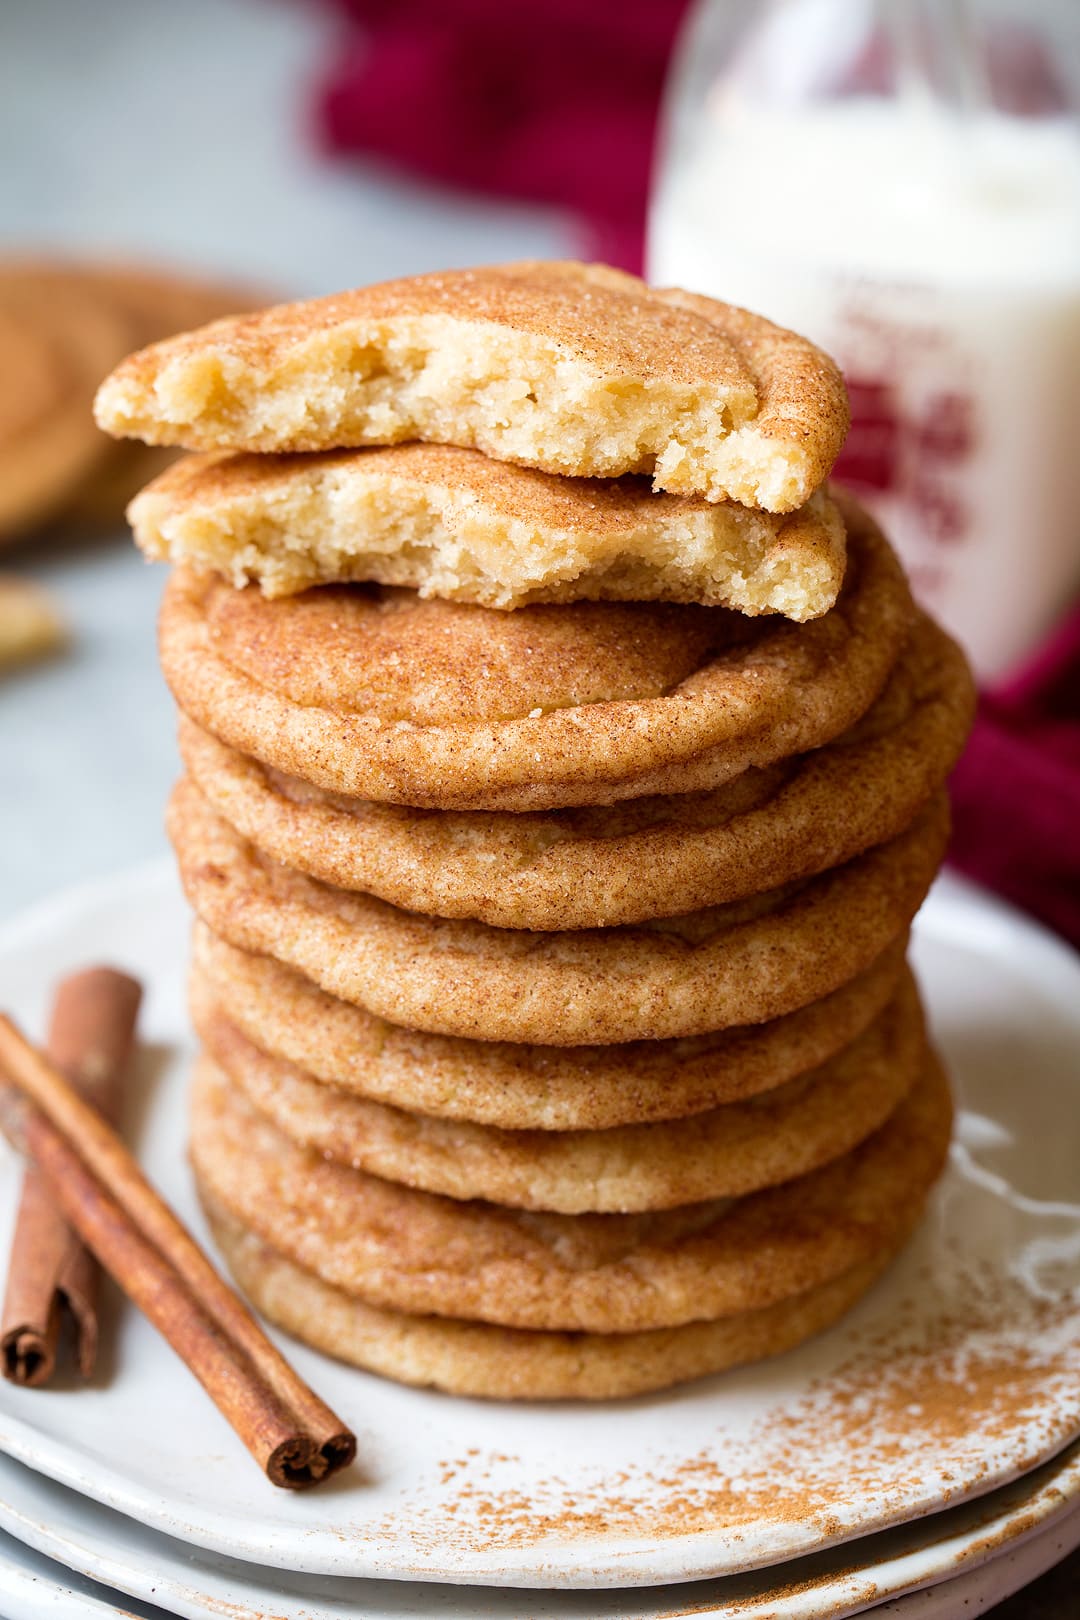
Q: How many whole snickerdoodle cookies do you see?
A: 7